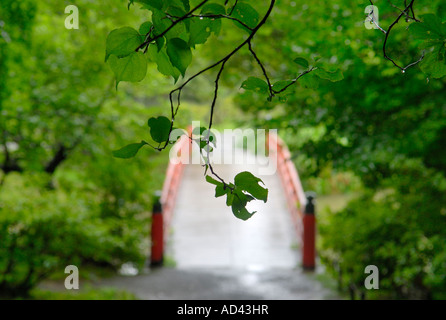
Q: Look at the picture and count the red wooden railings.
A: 2